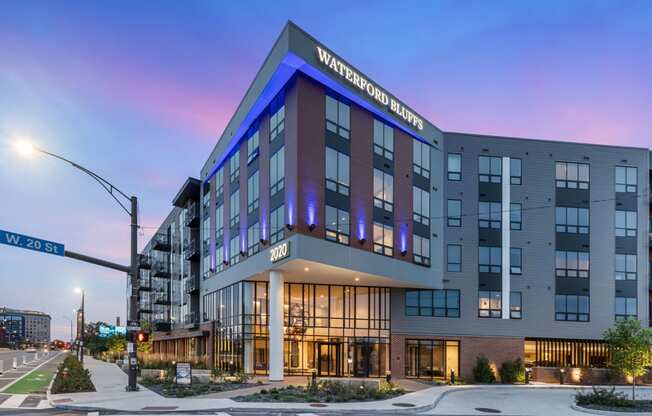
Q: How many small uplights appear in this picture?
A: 8